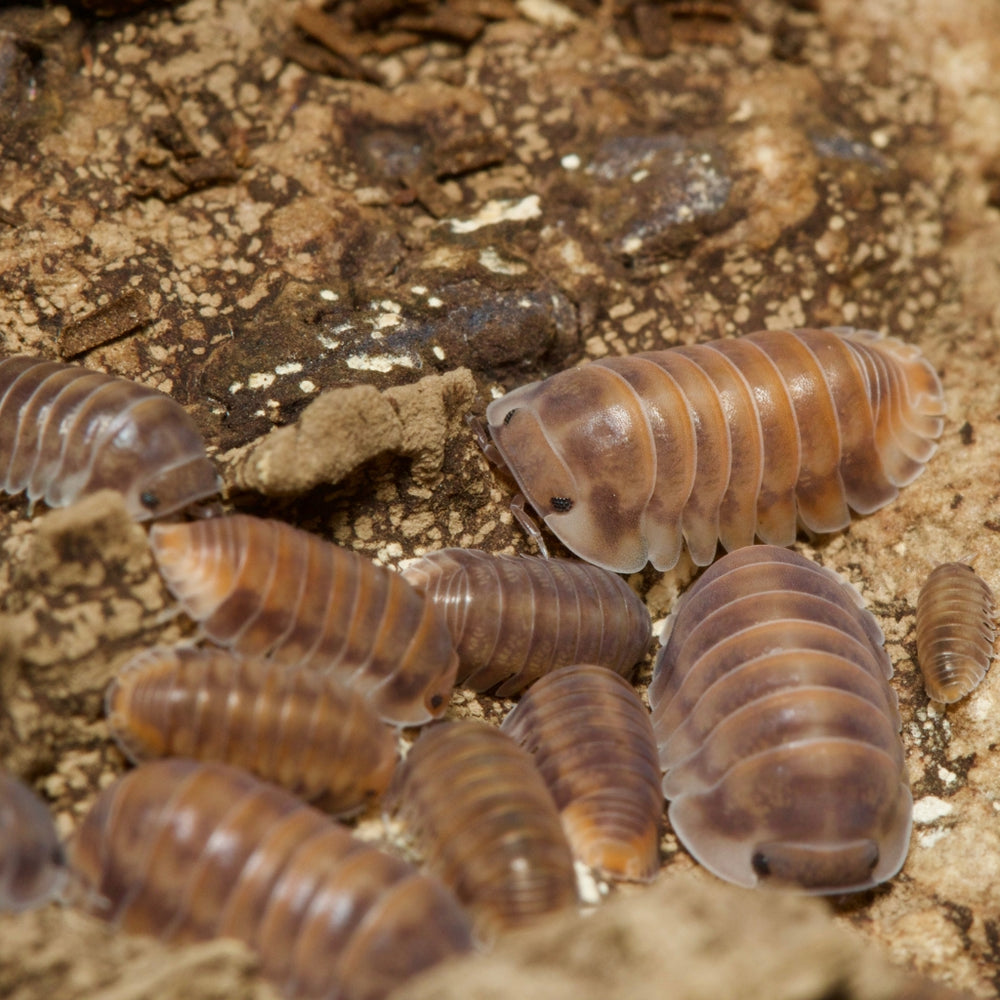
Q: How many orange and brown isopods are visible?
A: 11